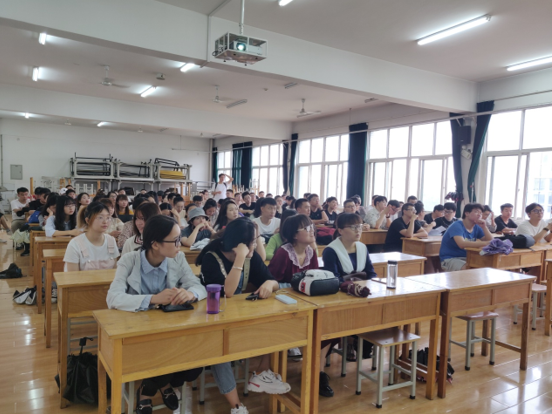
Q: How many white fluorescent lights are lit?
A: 9